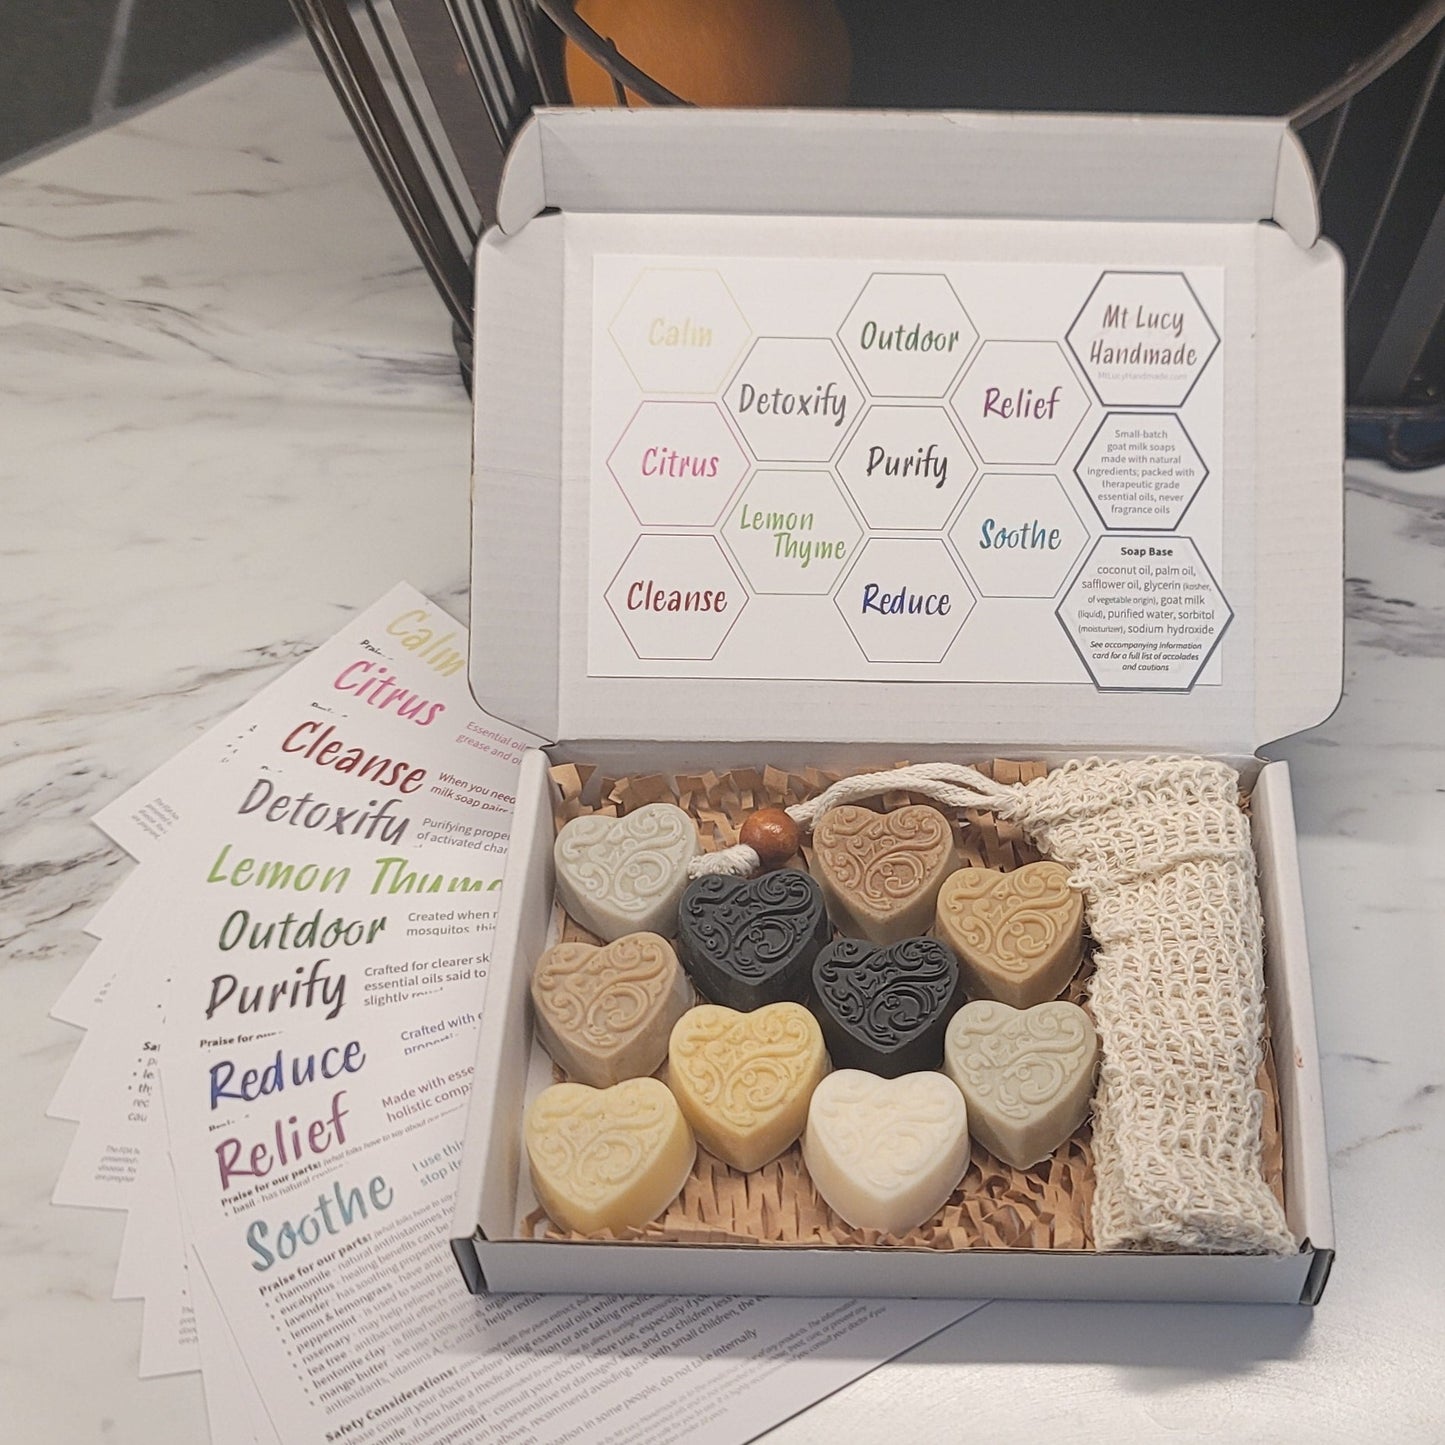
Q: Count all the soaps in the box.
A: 10